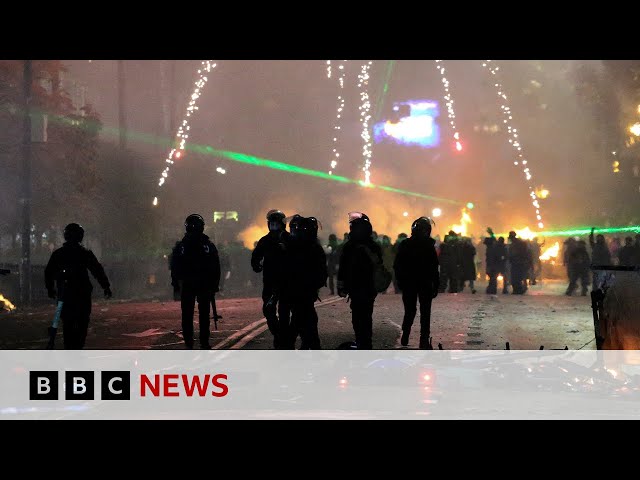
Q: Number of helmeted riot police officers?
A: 7